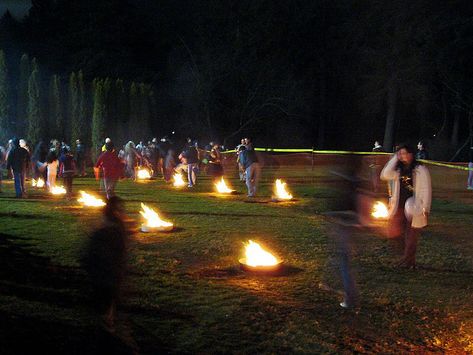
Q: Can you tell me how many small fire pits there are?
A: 10